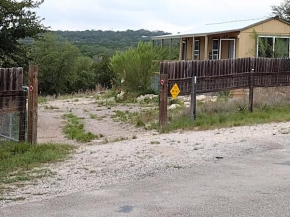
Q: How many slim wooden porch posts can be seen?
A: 6